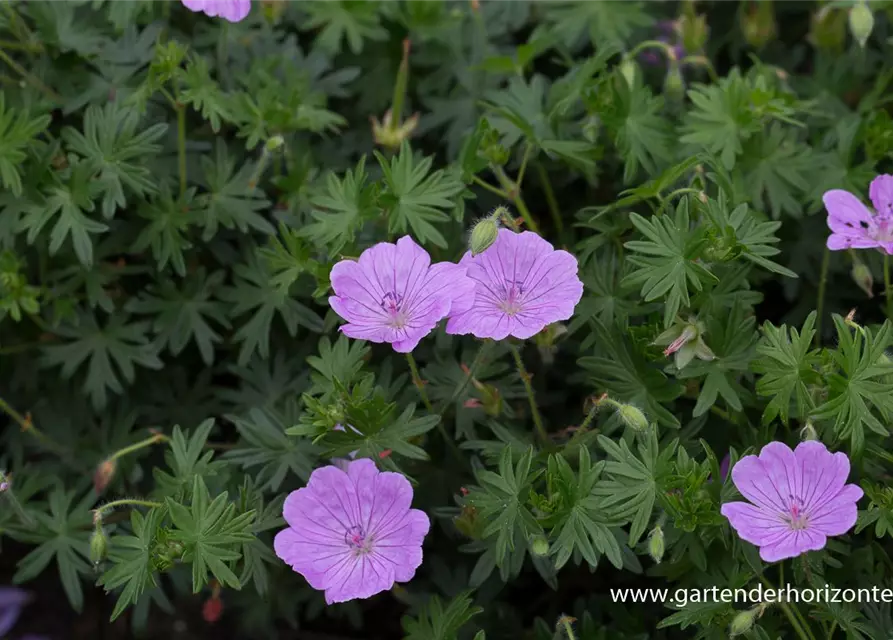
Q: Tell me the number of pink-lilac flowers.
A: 6